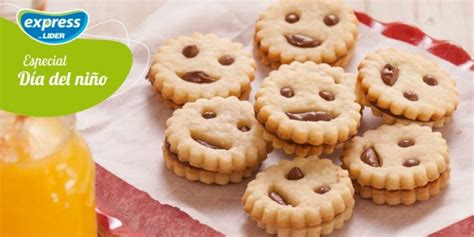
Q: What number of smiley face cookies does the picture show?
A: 7